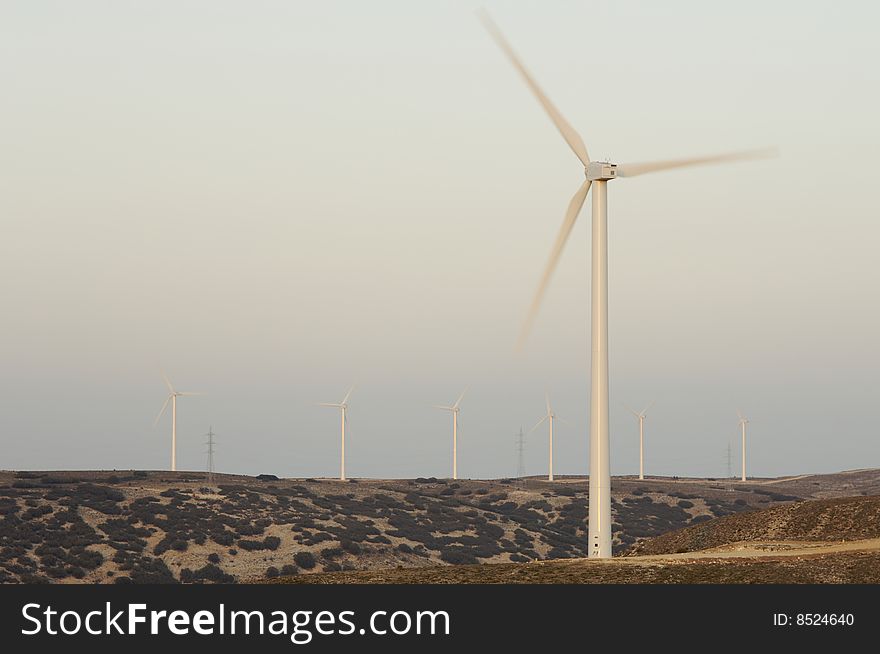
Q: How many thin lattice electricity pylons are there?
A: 3